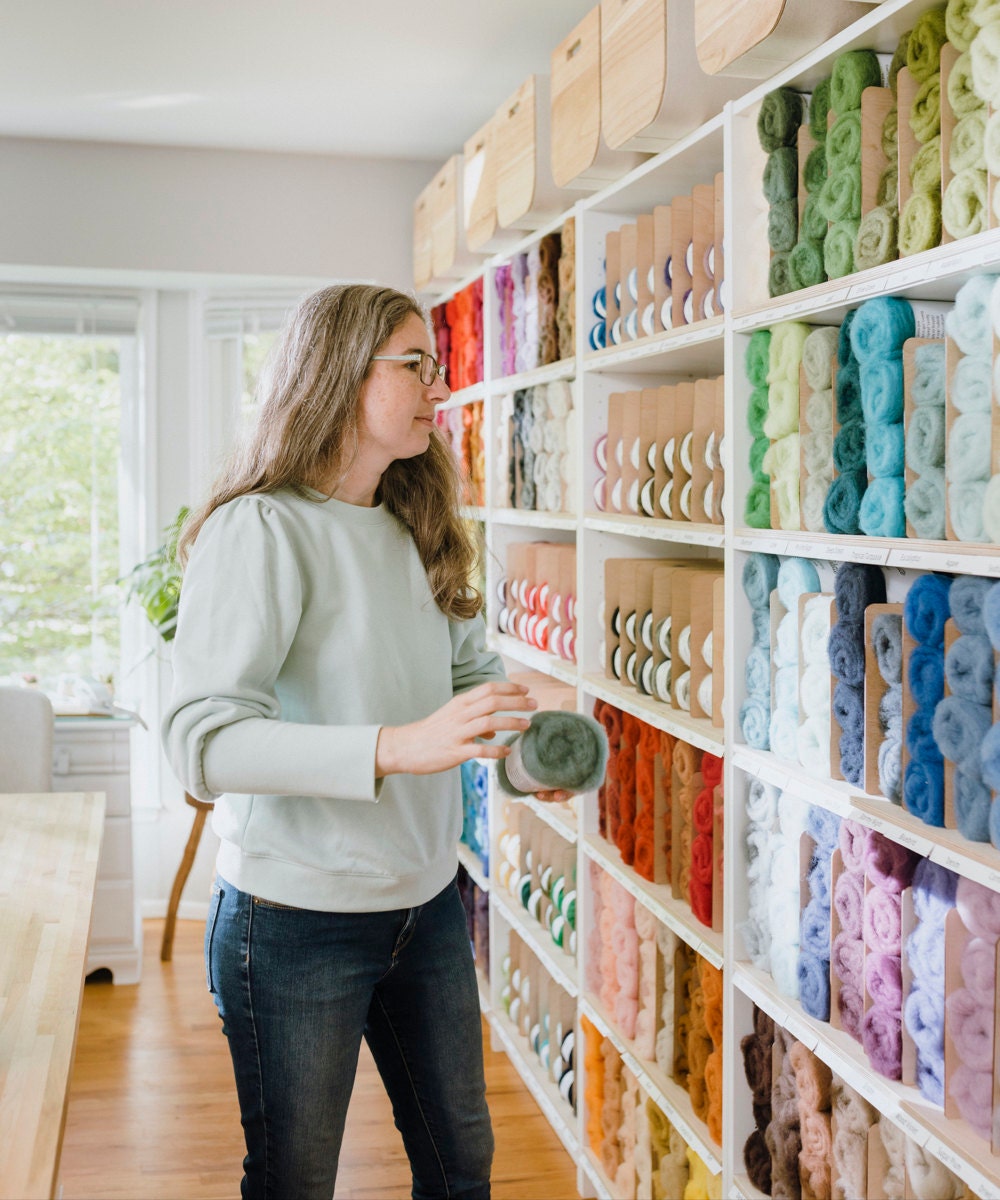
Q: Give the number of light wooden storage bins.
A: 7